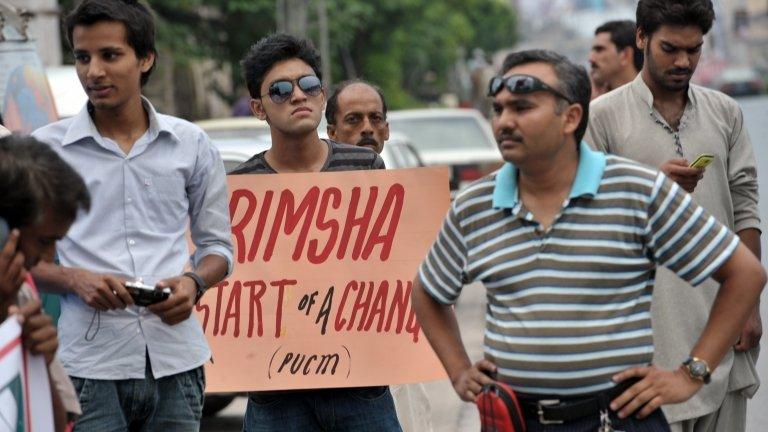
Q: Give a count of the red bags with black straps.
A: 1